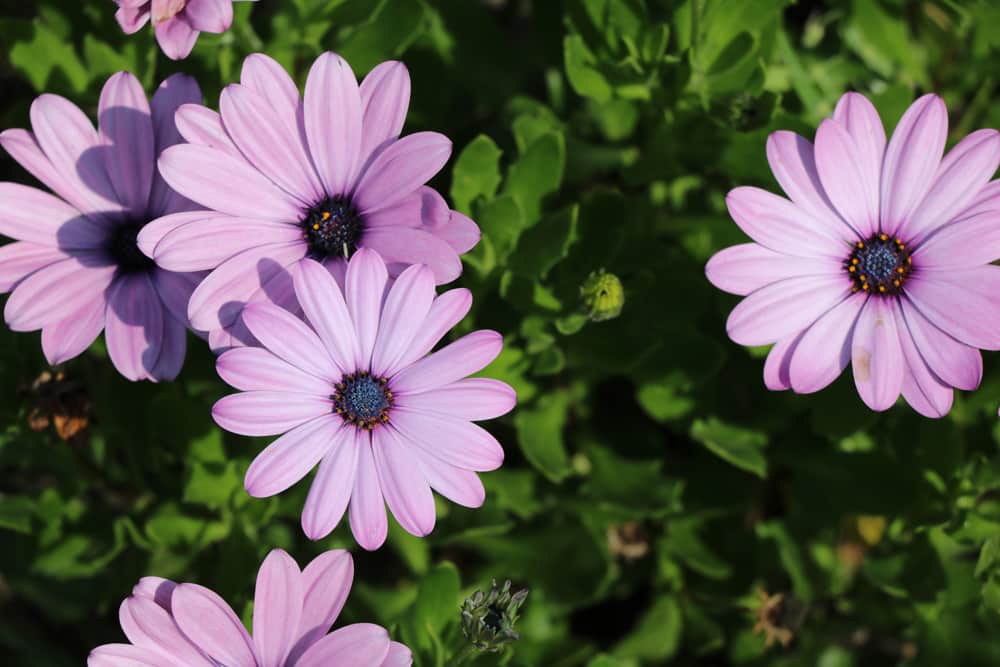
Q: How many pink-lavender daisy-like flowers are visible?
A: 6